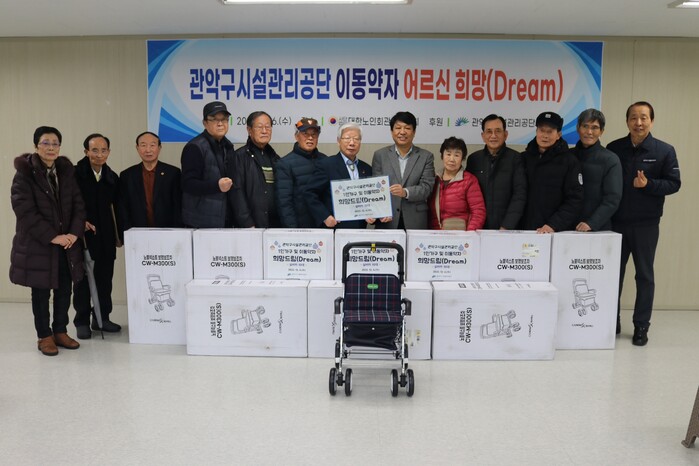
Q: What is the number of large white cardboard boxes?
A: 10